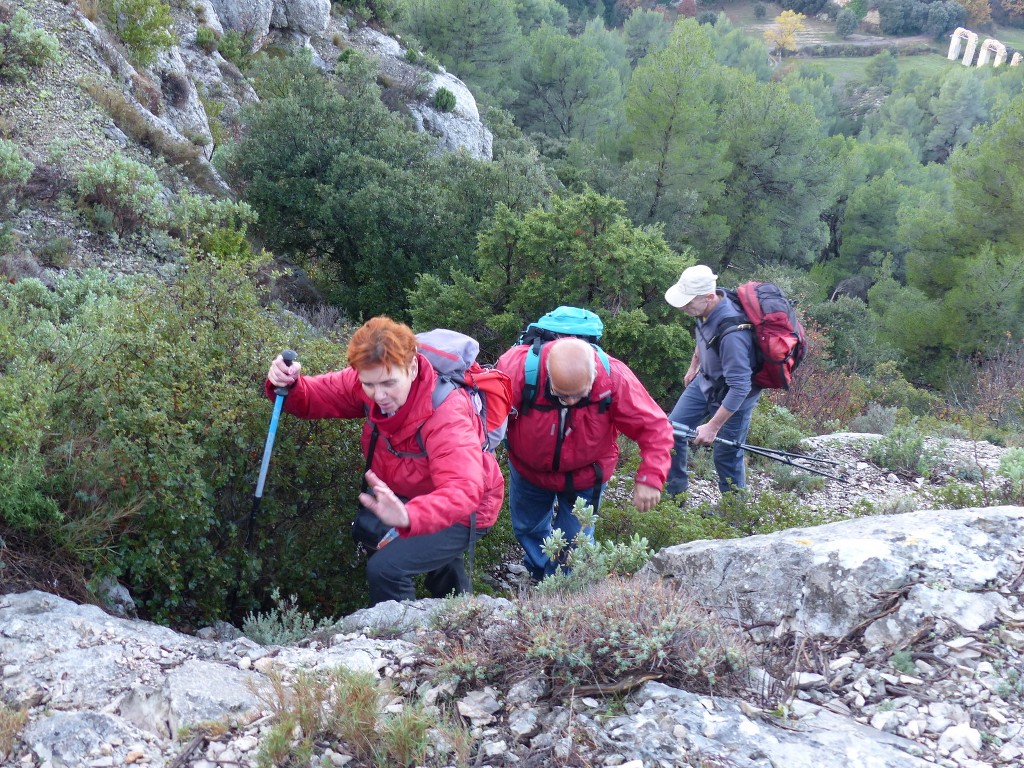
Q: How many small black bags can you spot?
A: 1